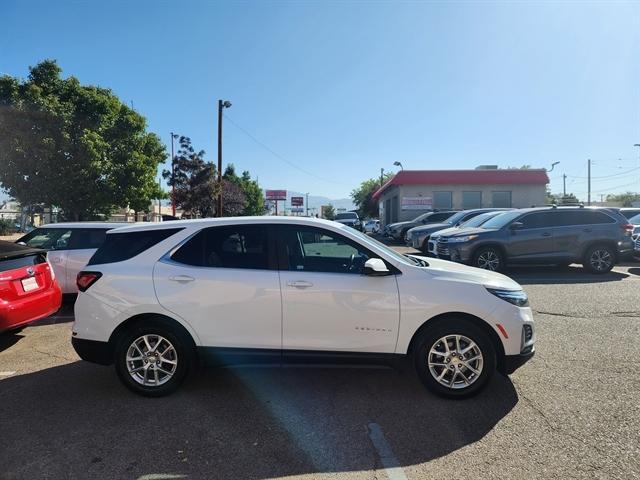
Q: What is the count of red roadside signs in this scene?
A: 2